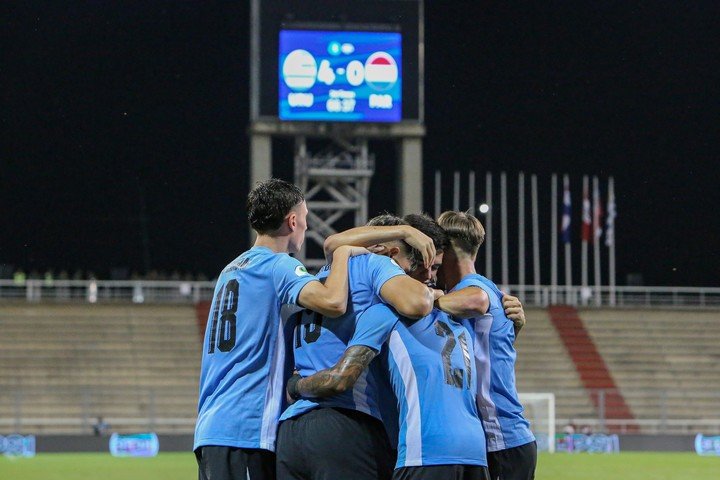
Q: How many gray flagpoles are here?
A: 12